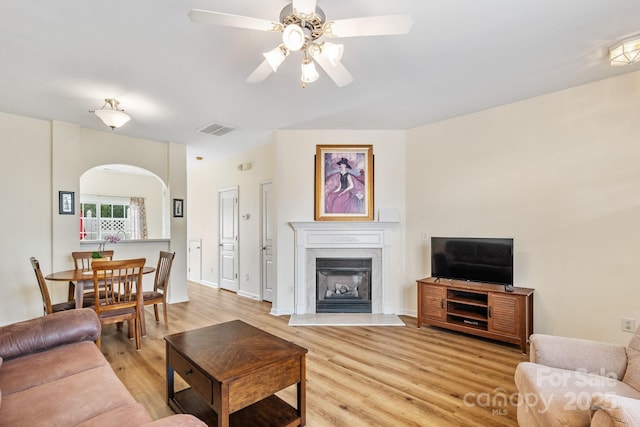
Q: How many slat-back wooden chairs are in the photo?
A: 4